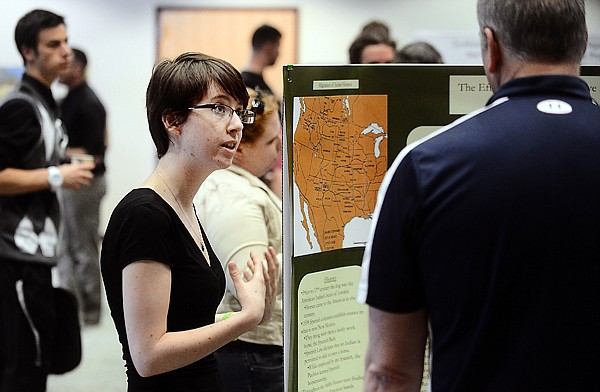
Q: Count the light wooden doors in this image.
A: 1